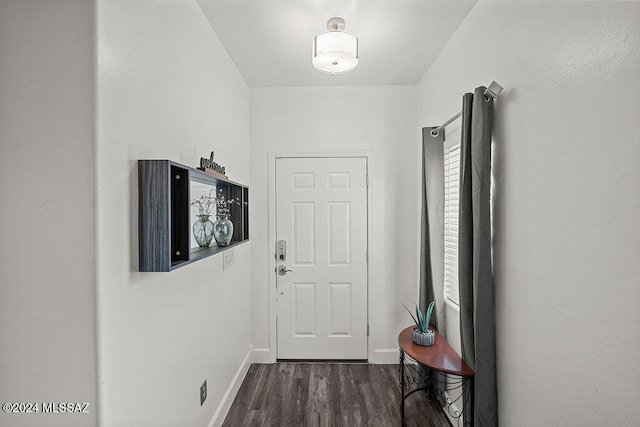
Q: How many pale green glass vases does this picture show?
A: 2